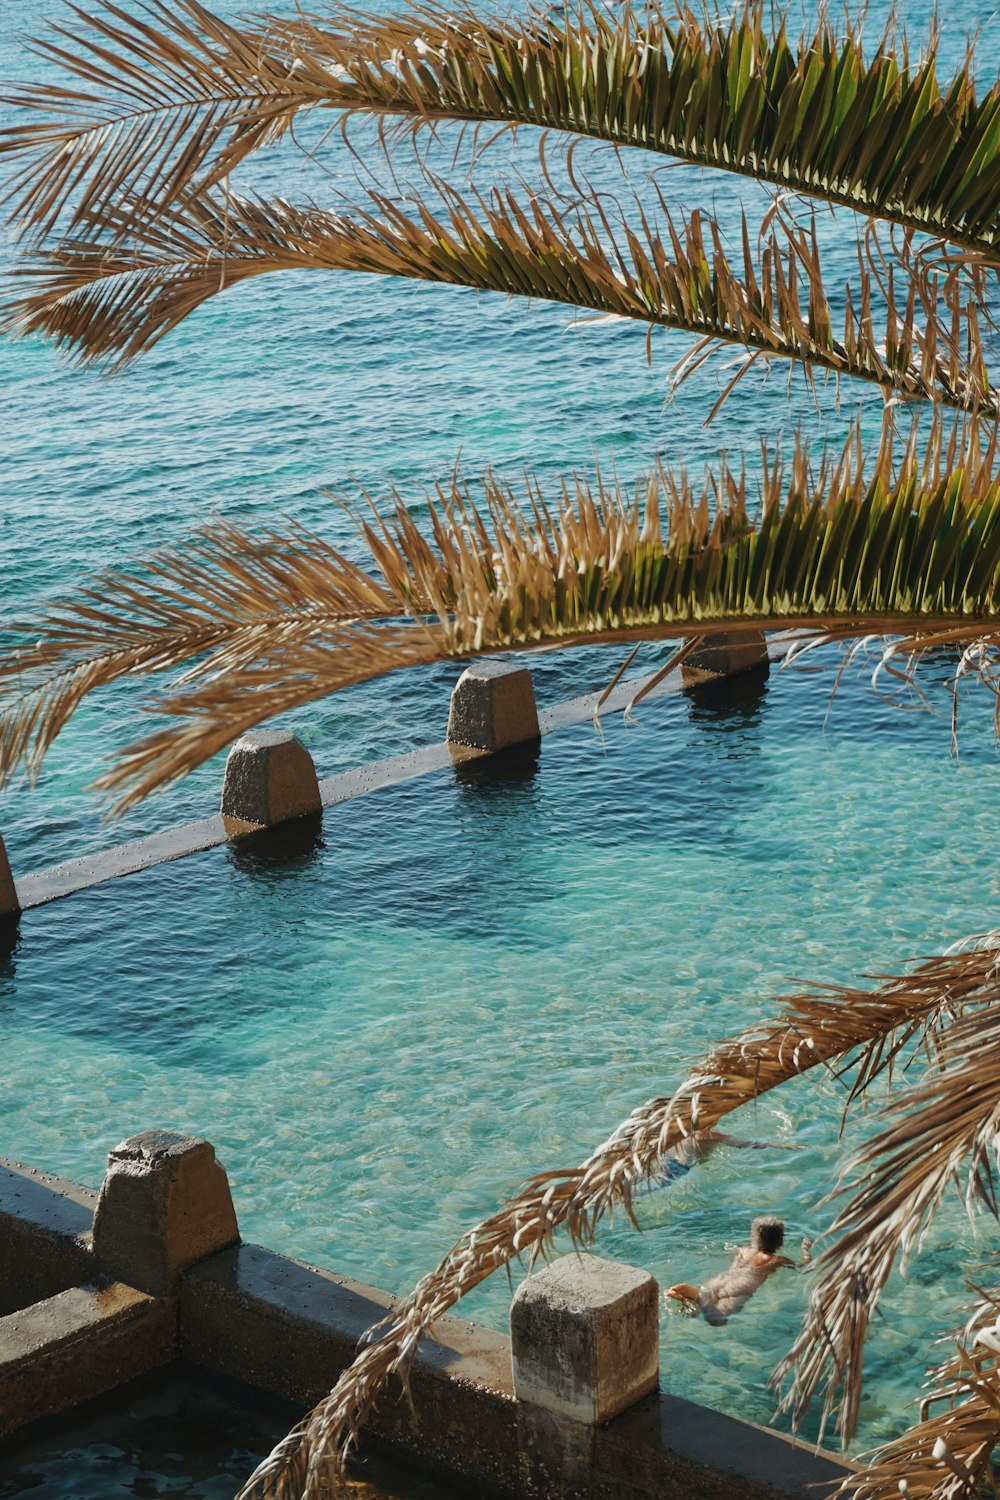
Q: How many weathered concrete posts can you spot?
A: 6